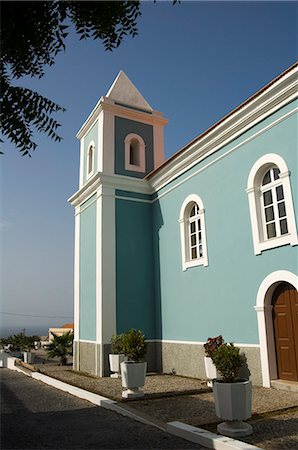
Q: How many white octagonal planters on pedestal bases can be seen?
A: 4